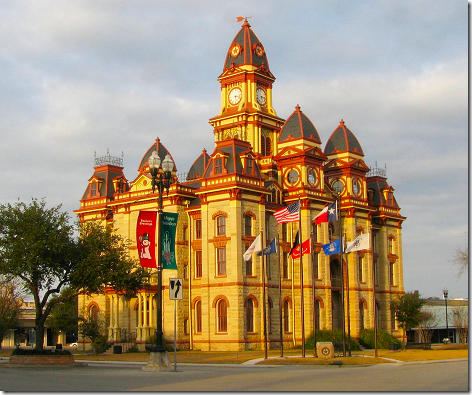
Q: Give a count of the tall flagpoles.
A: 7